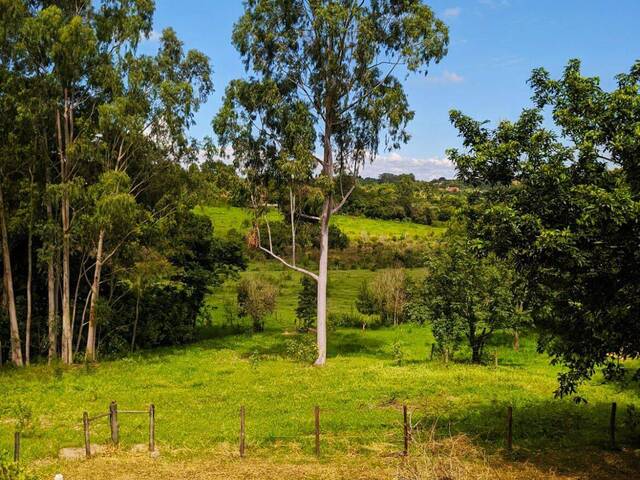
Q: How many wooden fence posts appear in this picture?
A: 9